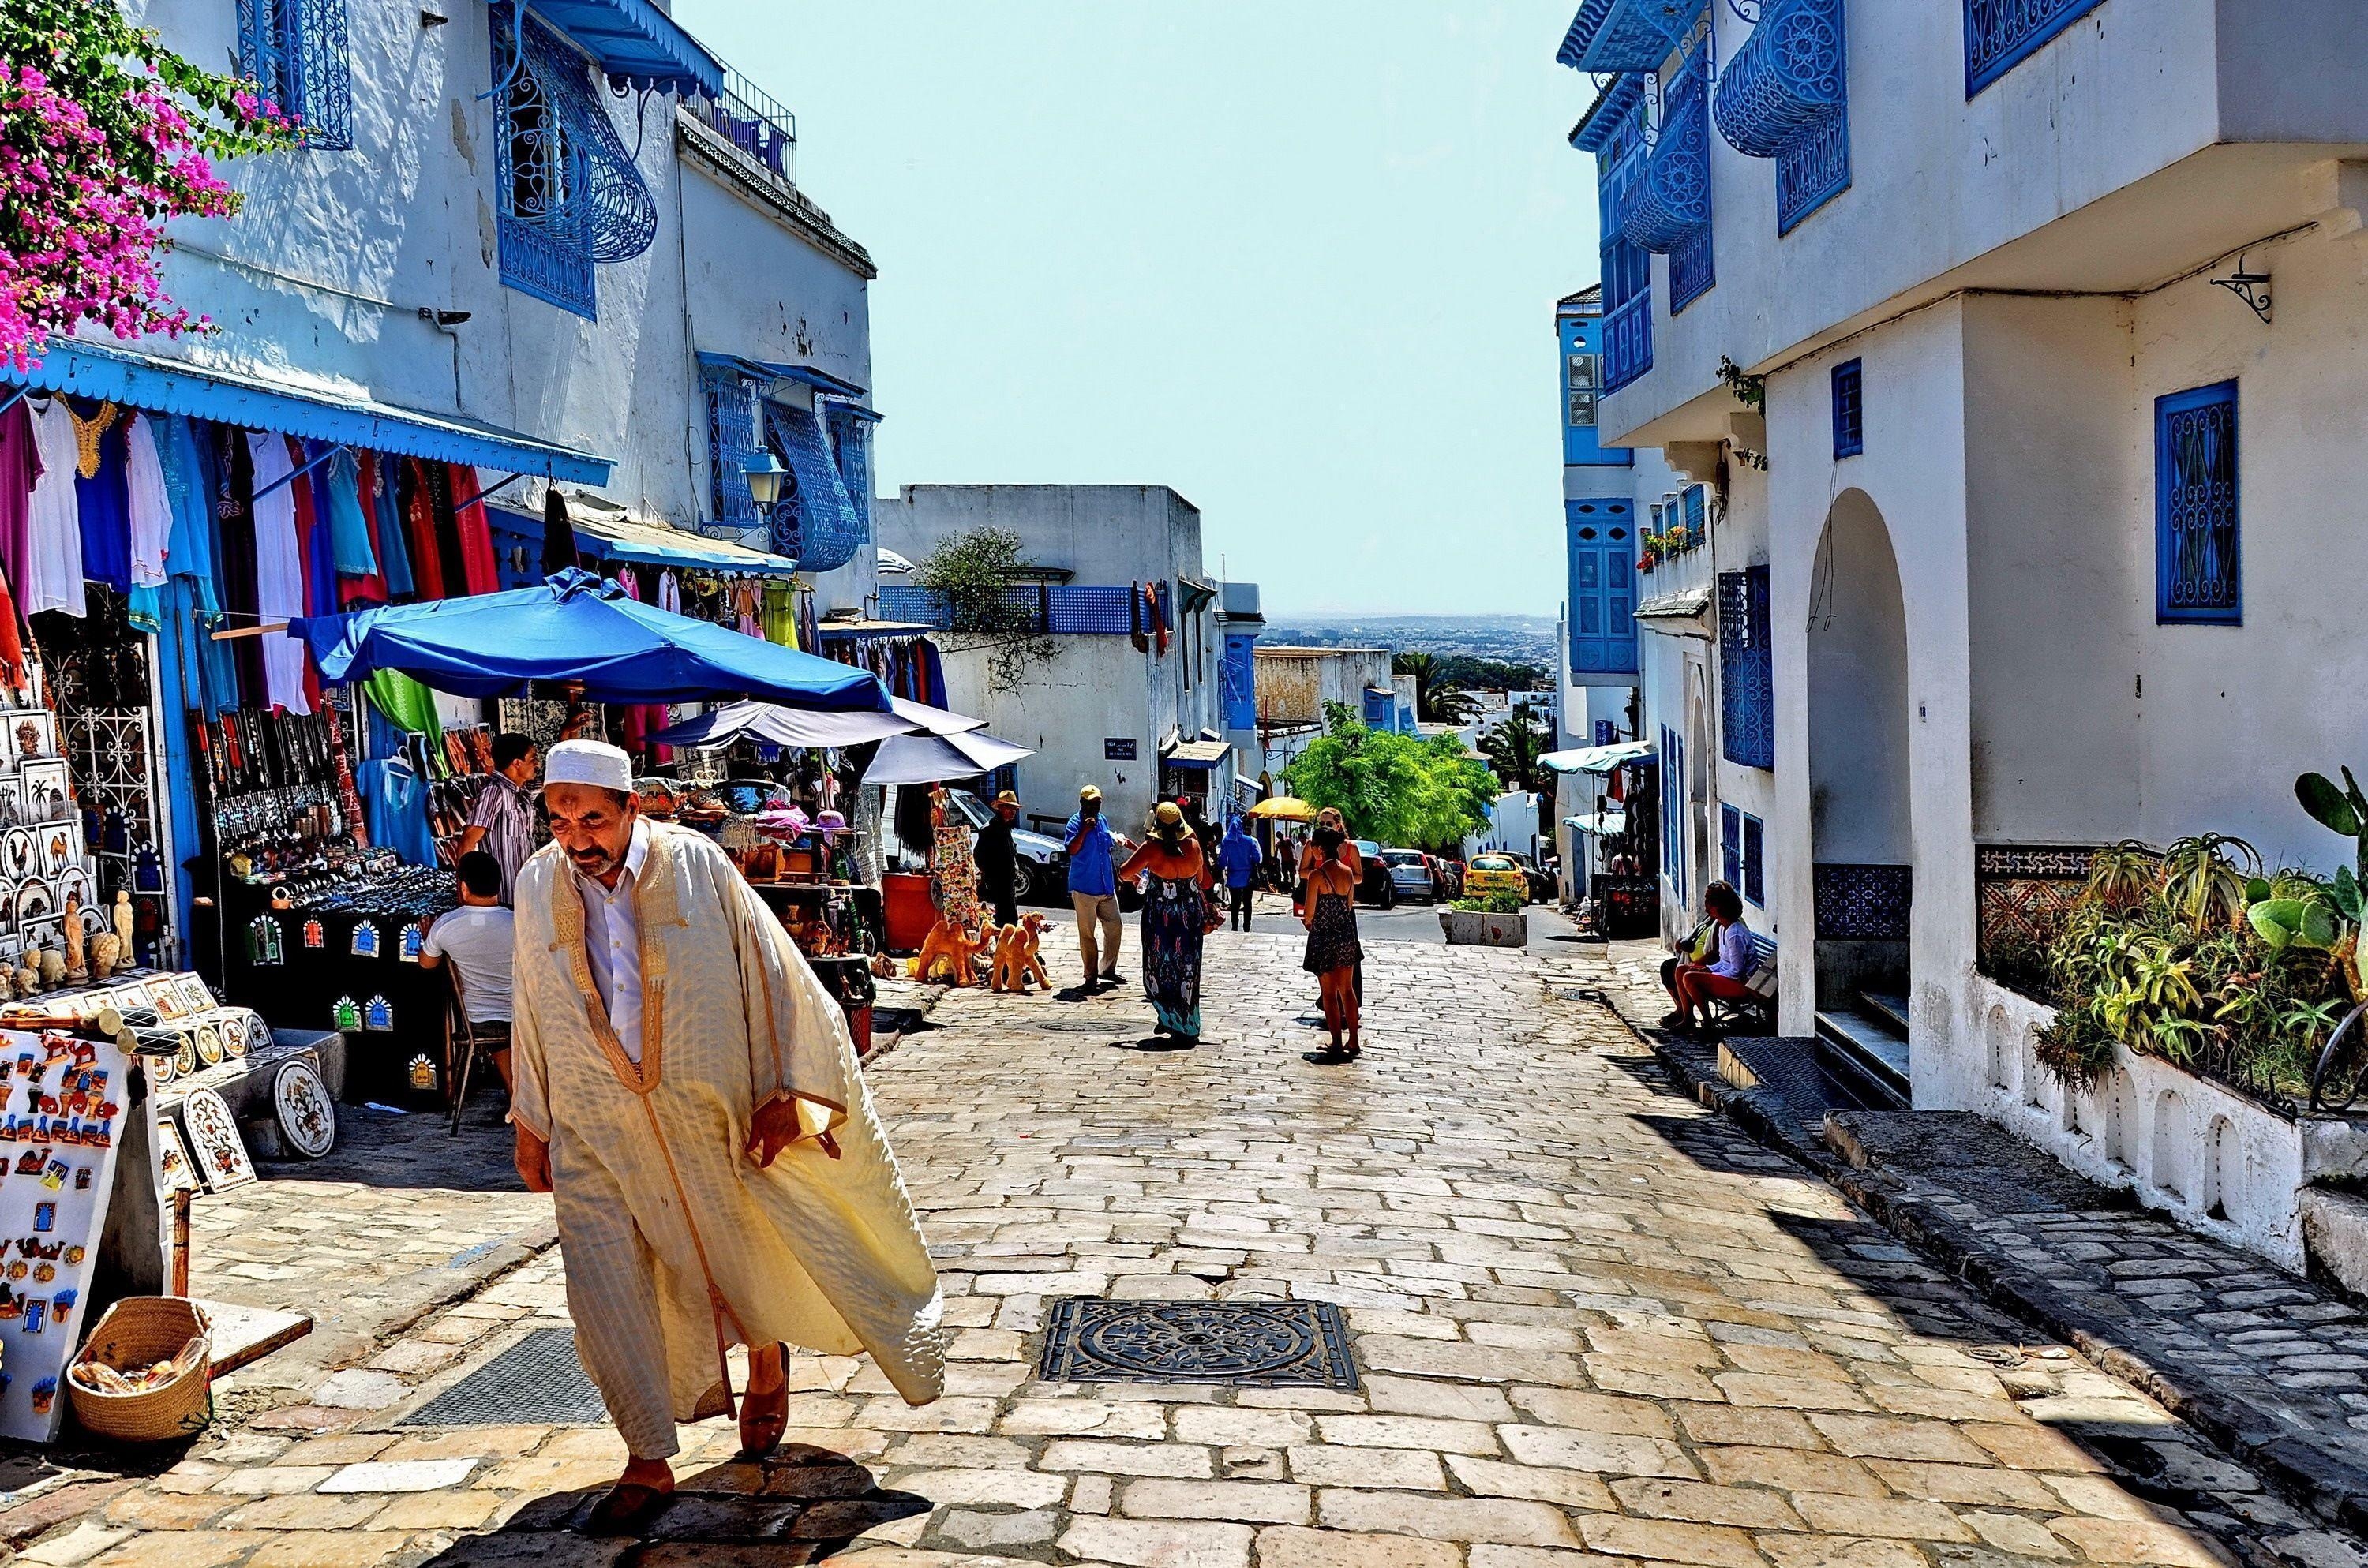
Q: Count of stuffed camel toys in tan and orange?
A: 2